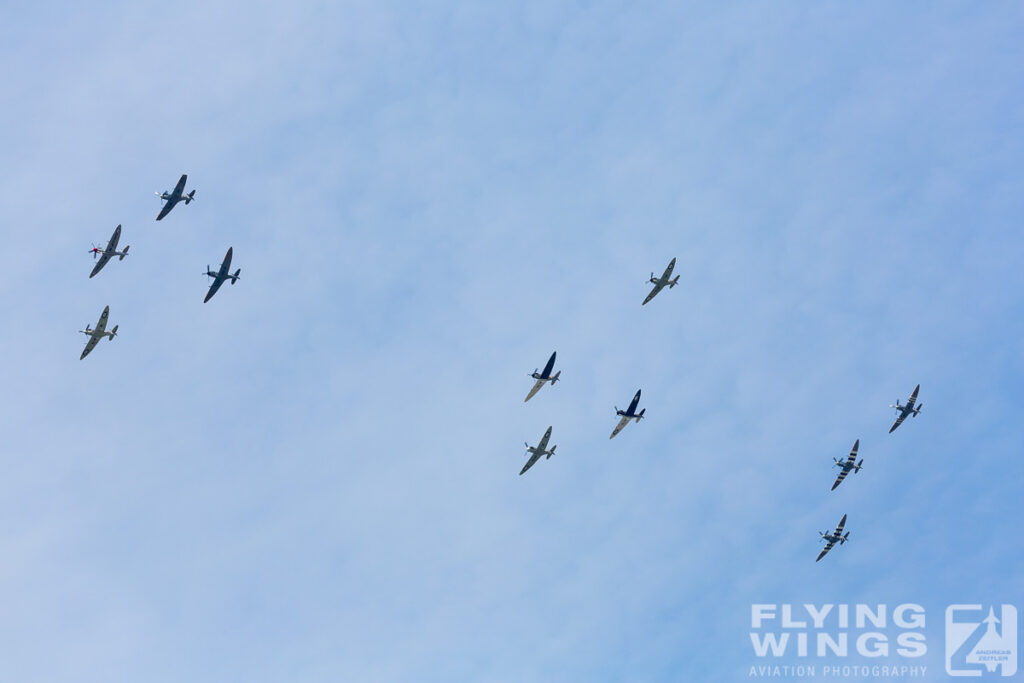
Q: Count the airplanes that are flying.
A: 11